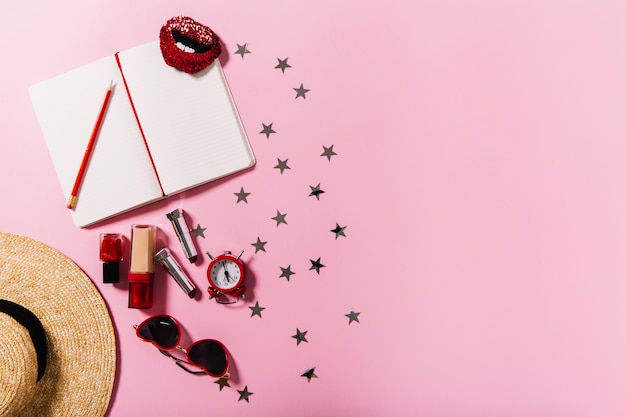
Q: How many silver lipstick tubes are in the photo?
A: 2